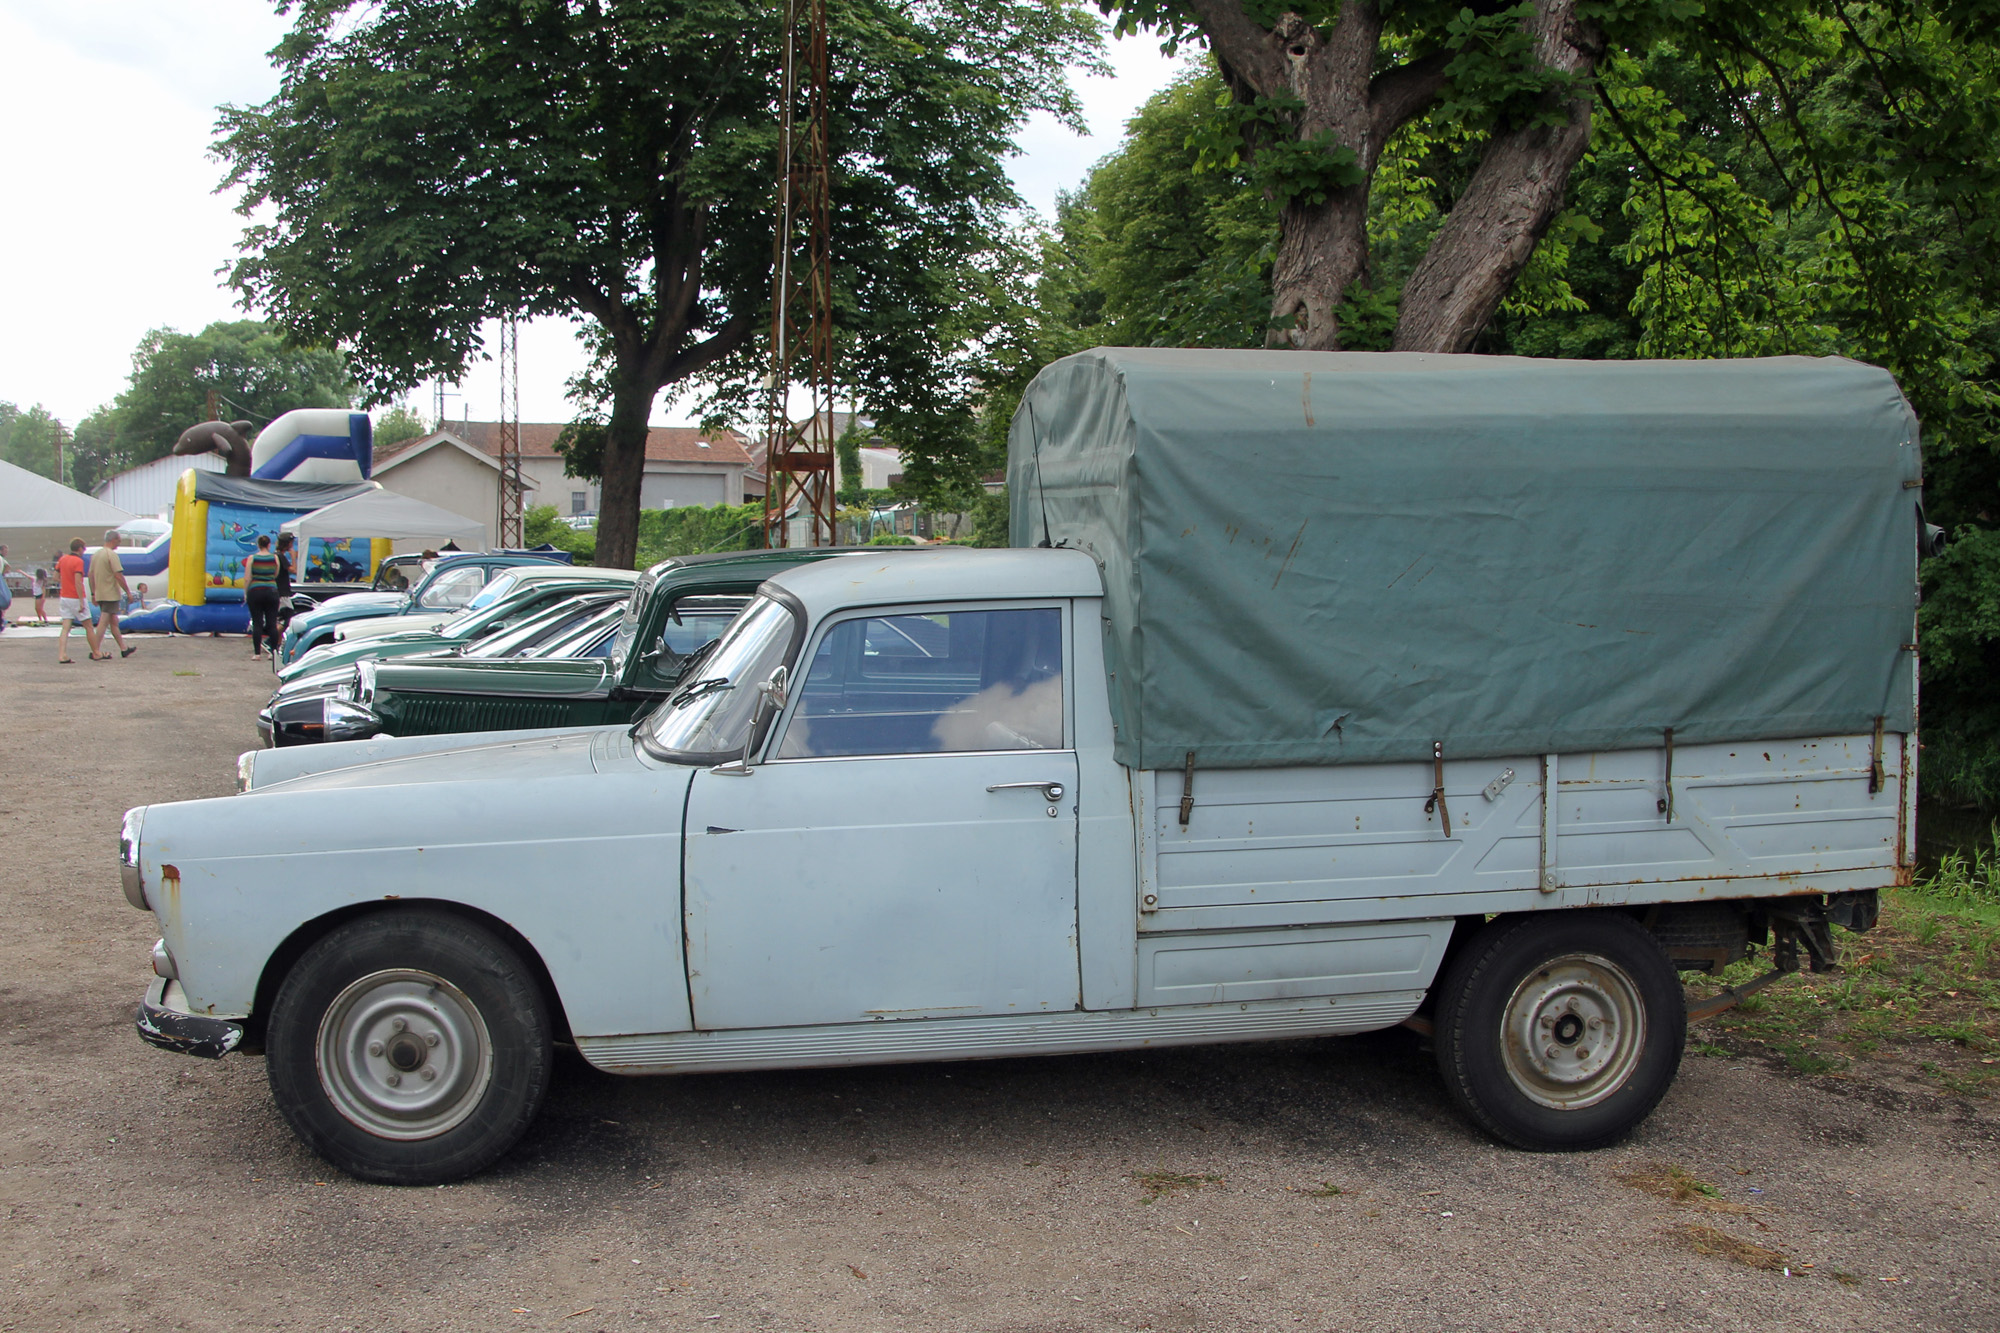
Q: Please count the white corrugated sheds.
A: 1